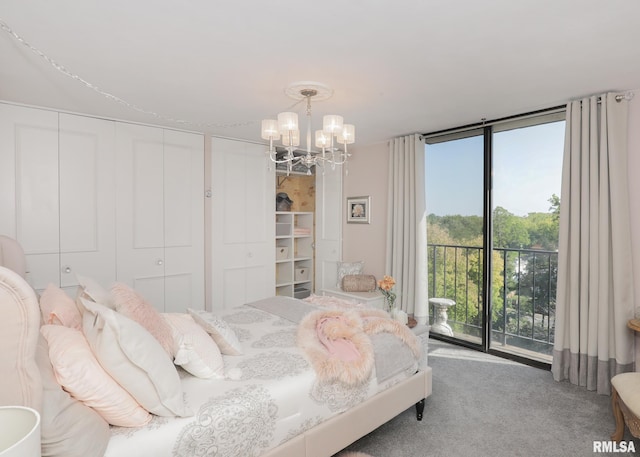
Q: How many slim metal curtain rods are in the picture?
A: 1